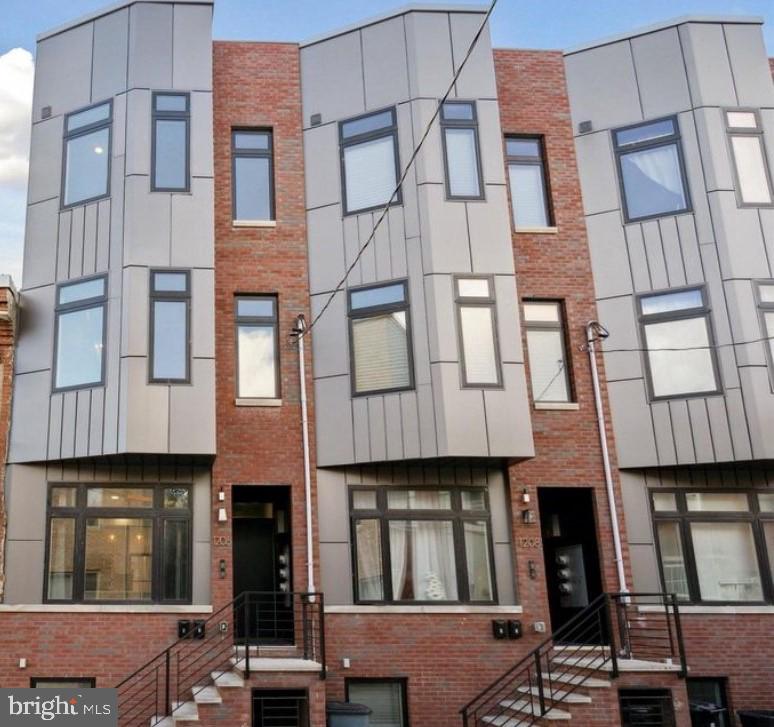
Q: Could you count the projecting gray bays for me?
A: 3